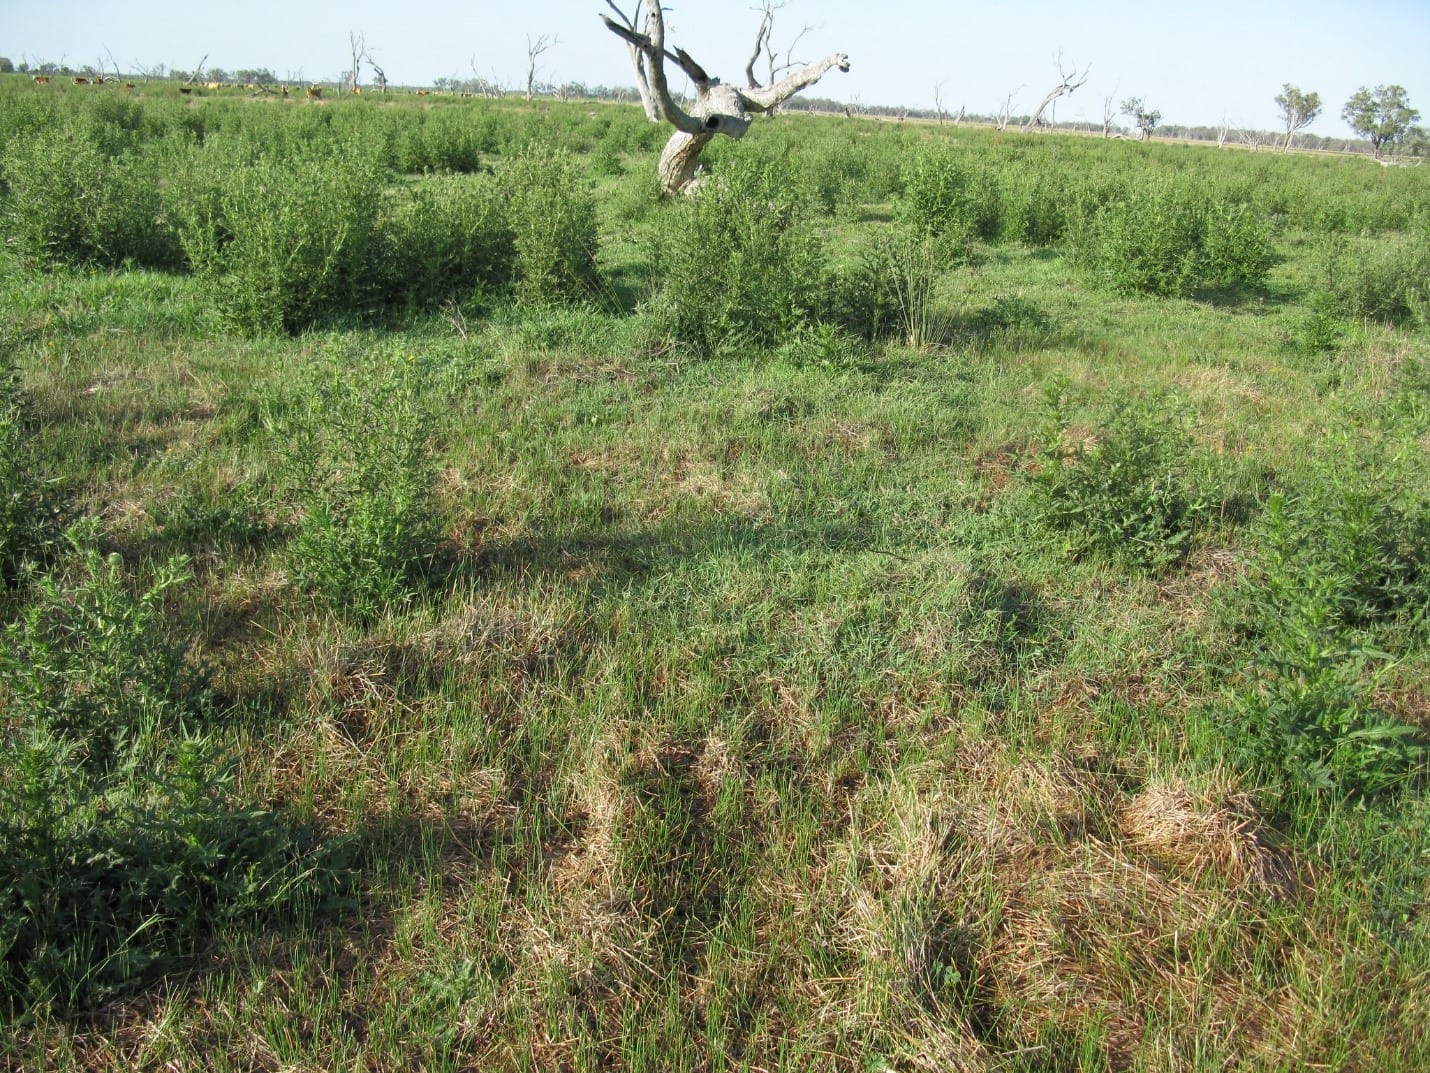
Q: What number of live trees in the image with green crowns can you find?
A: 3